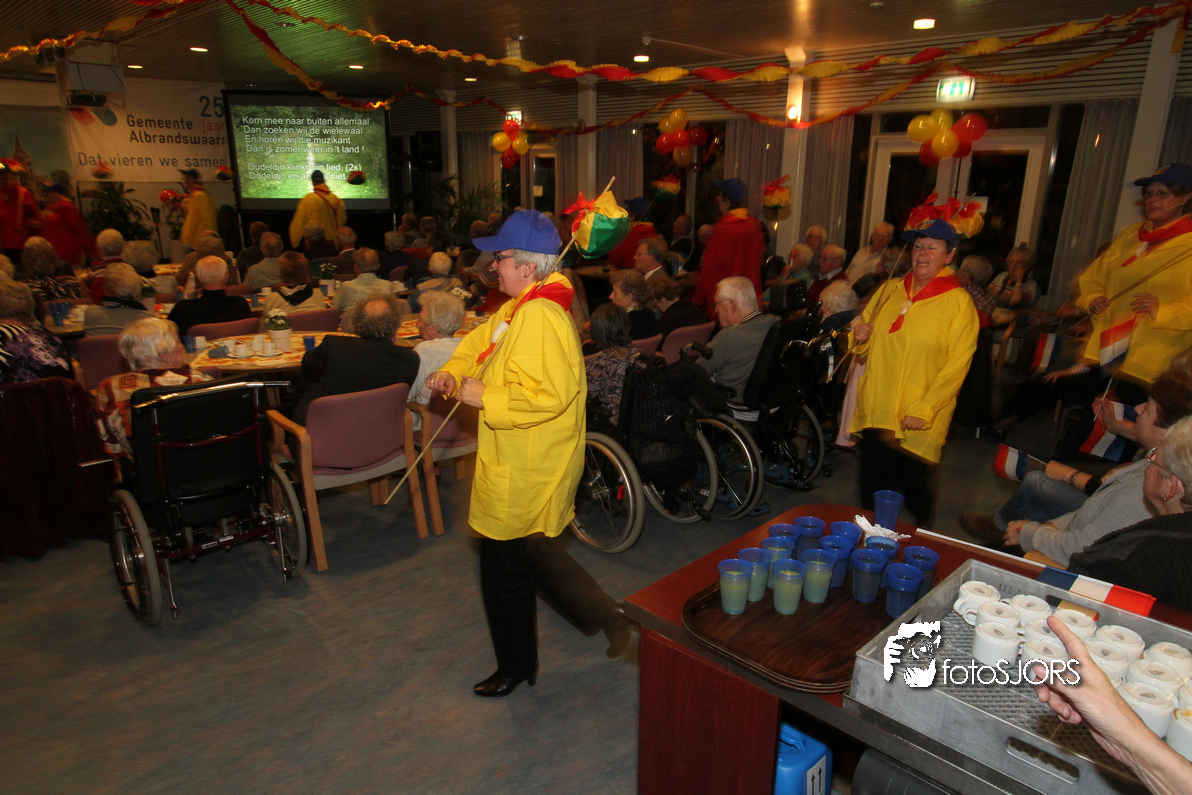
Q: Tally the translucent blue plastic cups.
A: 14